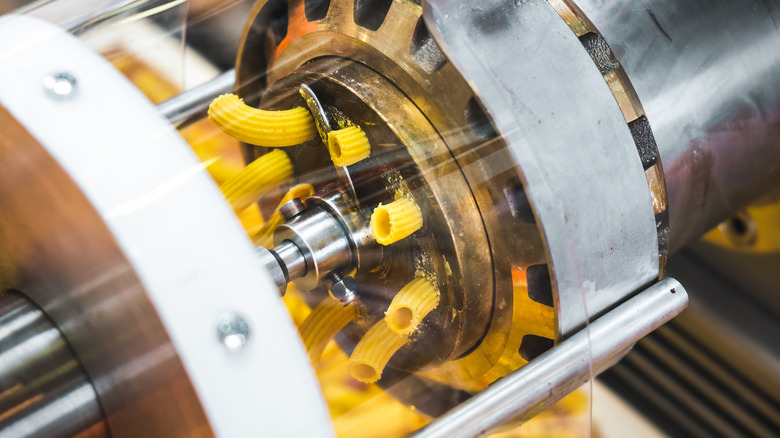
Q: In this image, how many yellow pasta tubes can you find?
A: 8